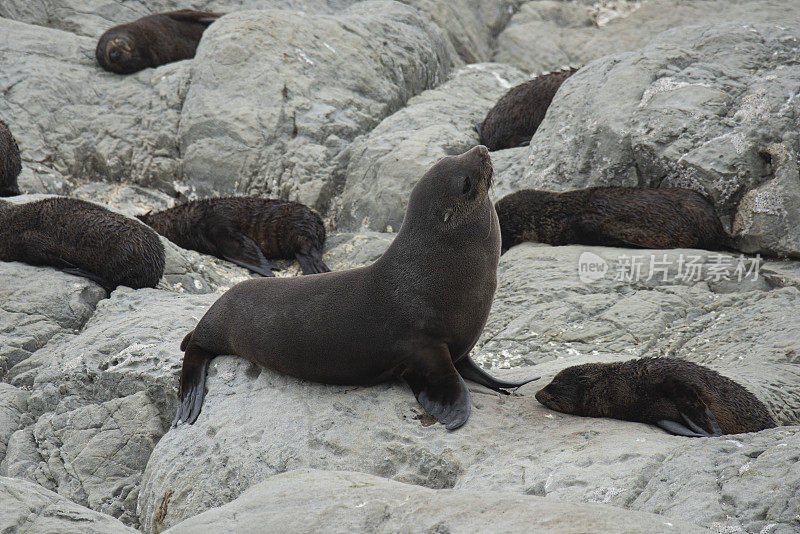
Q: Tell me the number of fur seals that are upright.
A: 1